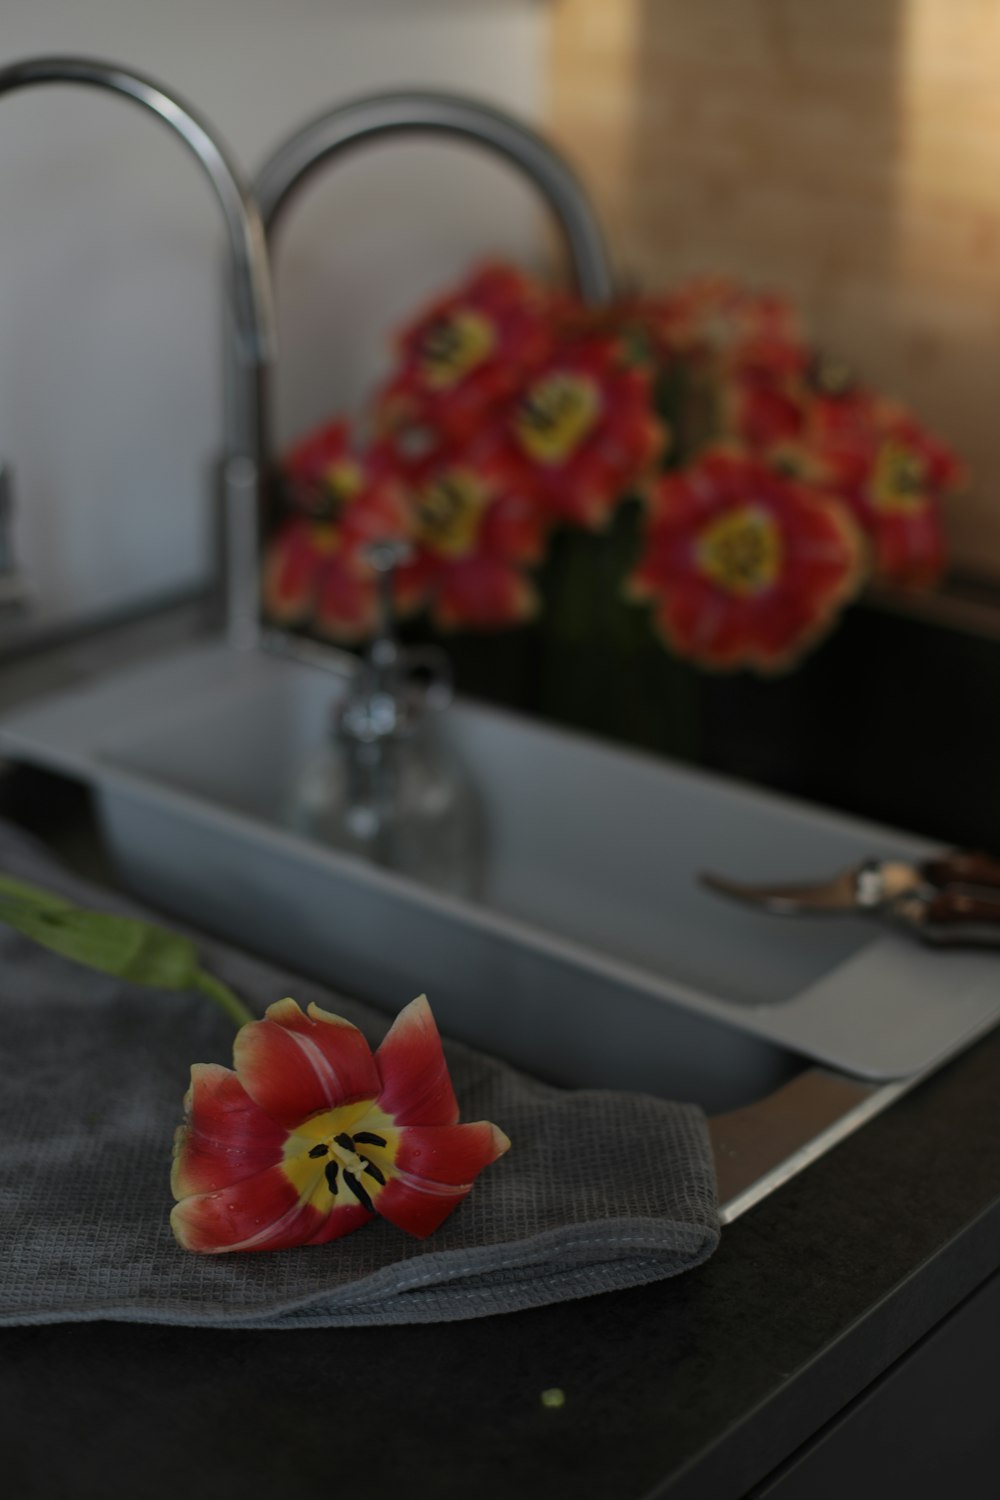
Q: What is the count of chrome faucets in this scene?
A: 2